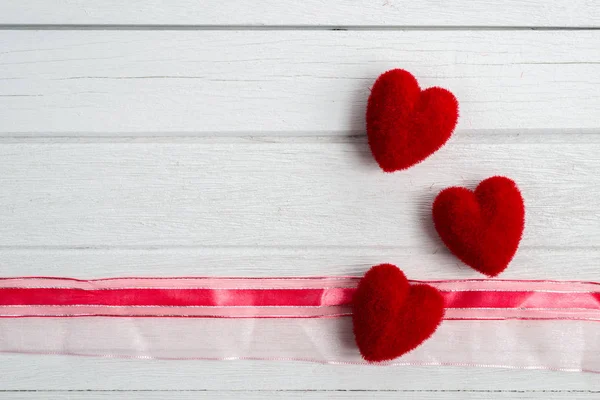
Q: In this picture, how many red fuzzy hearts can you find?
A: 3